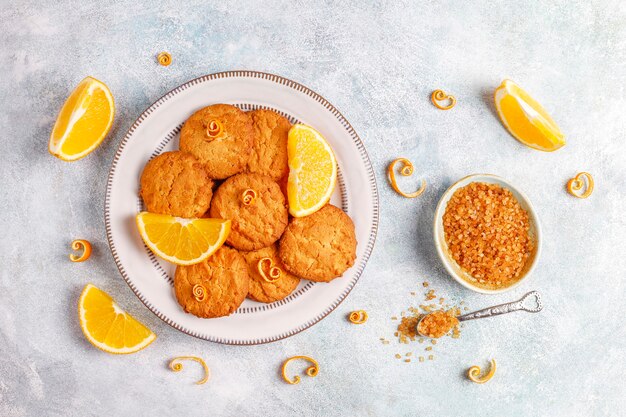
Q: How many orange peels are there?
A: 13